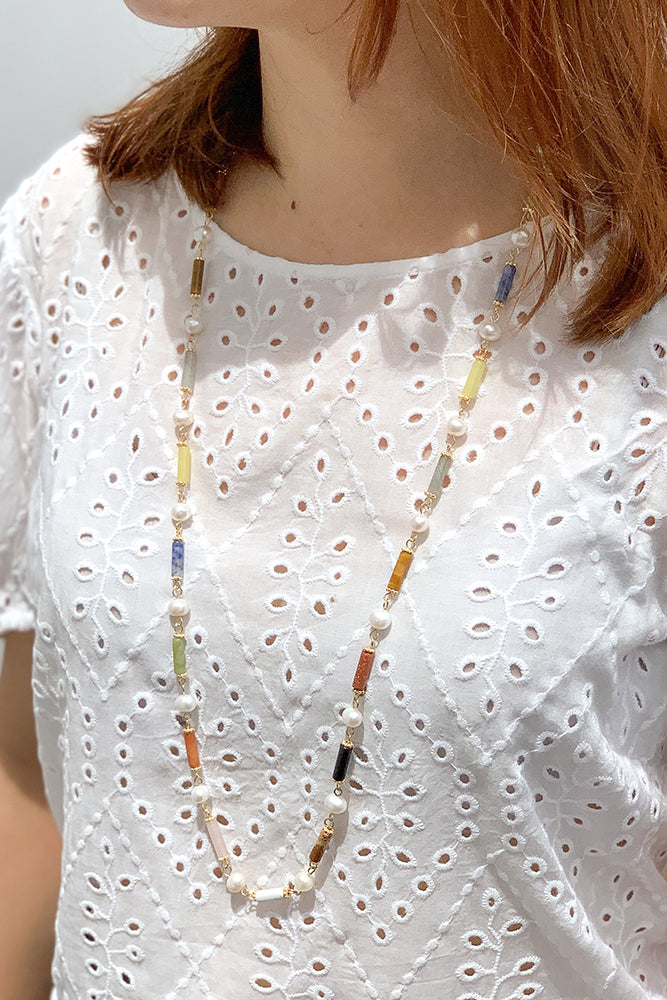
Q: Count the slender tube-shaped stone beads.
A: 15